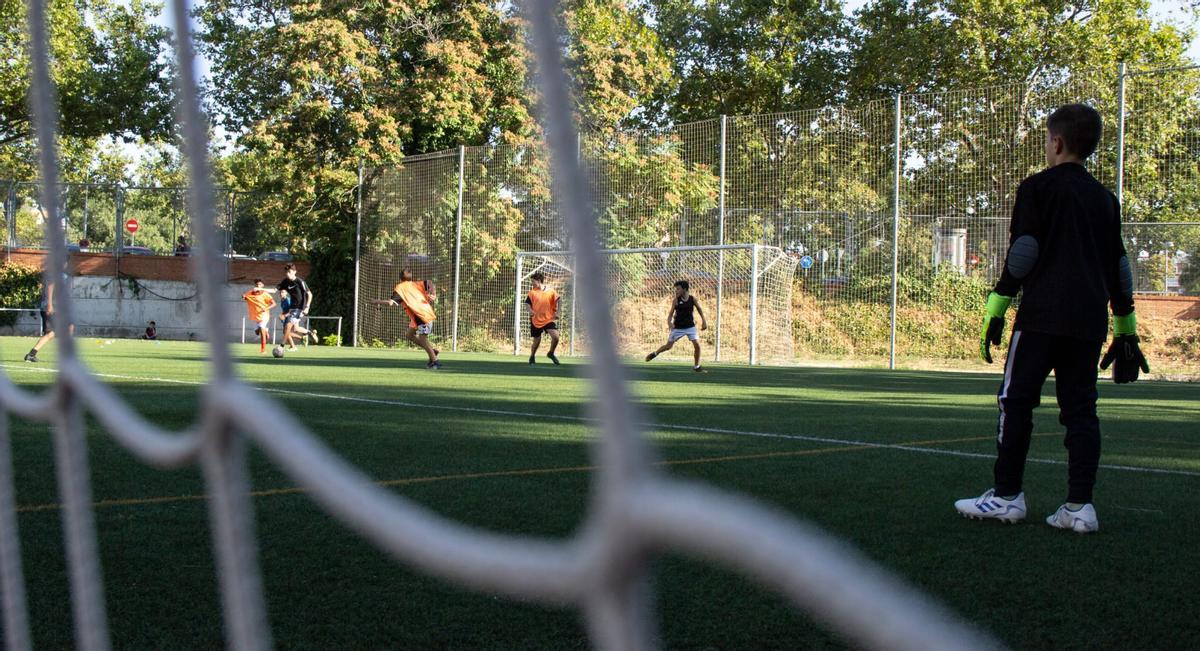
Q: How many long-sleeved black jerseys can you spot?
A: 1